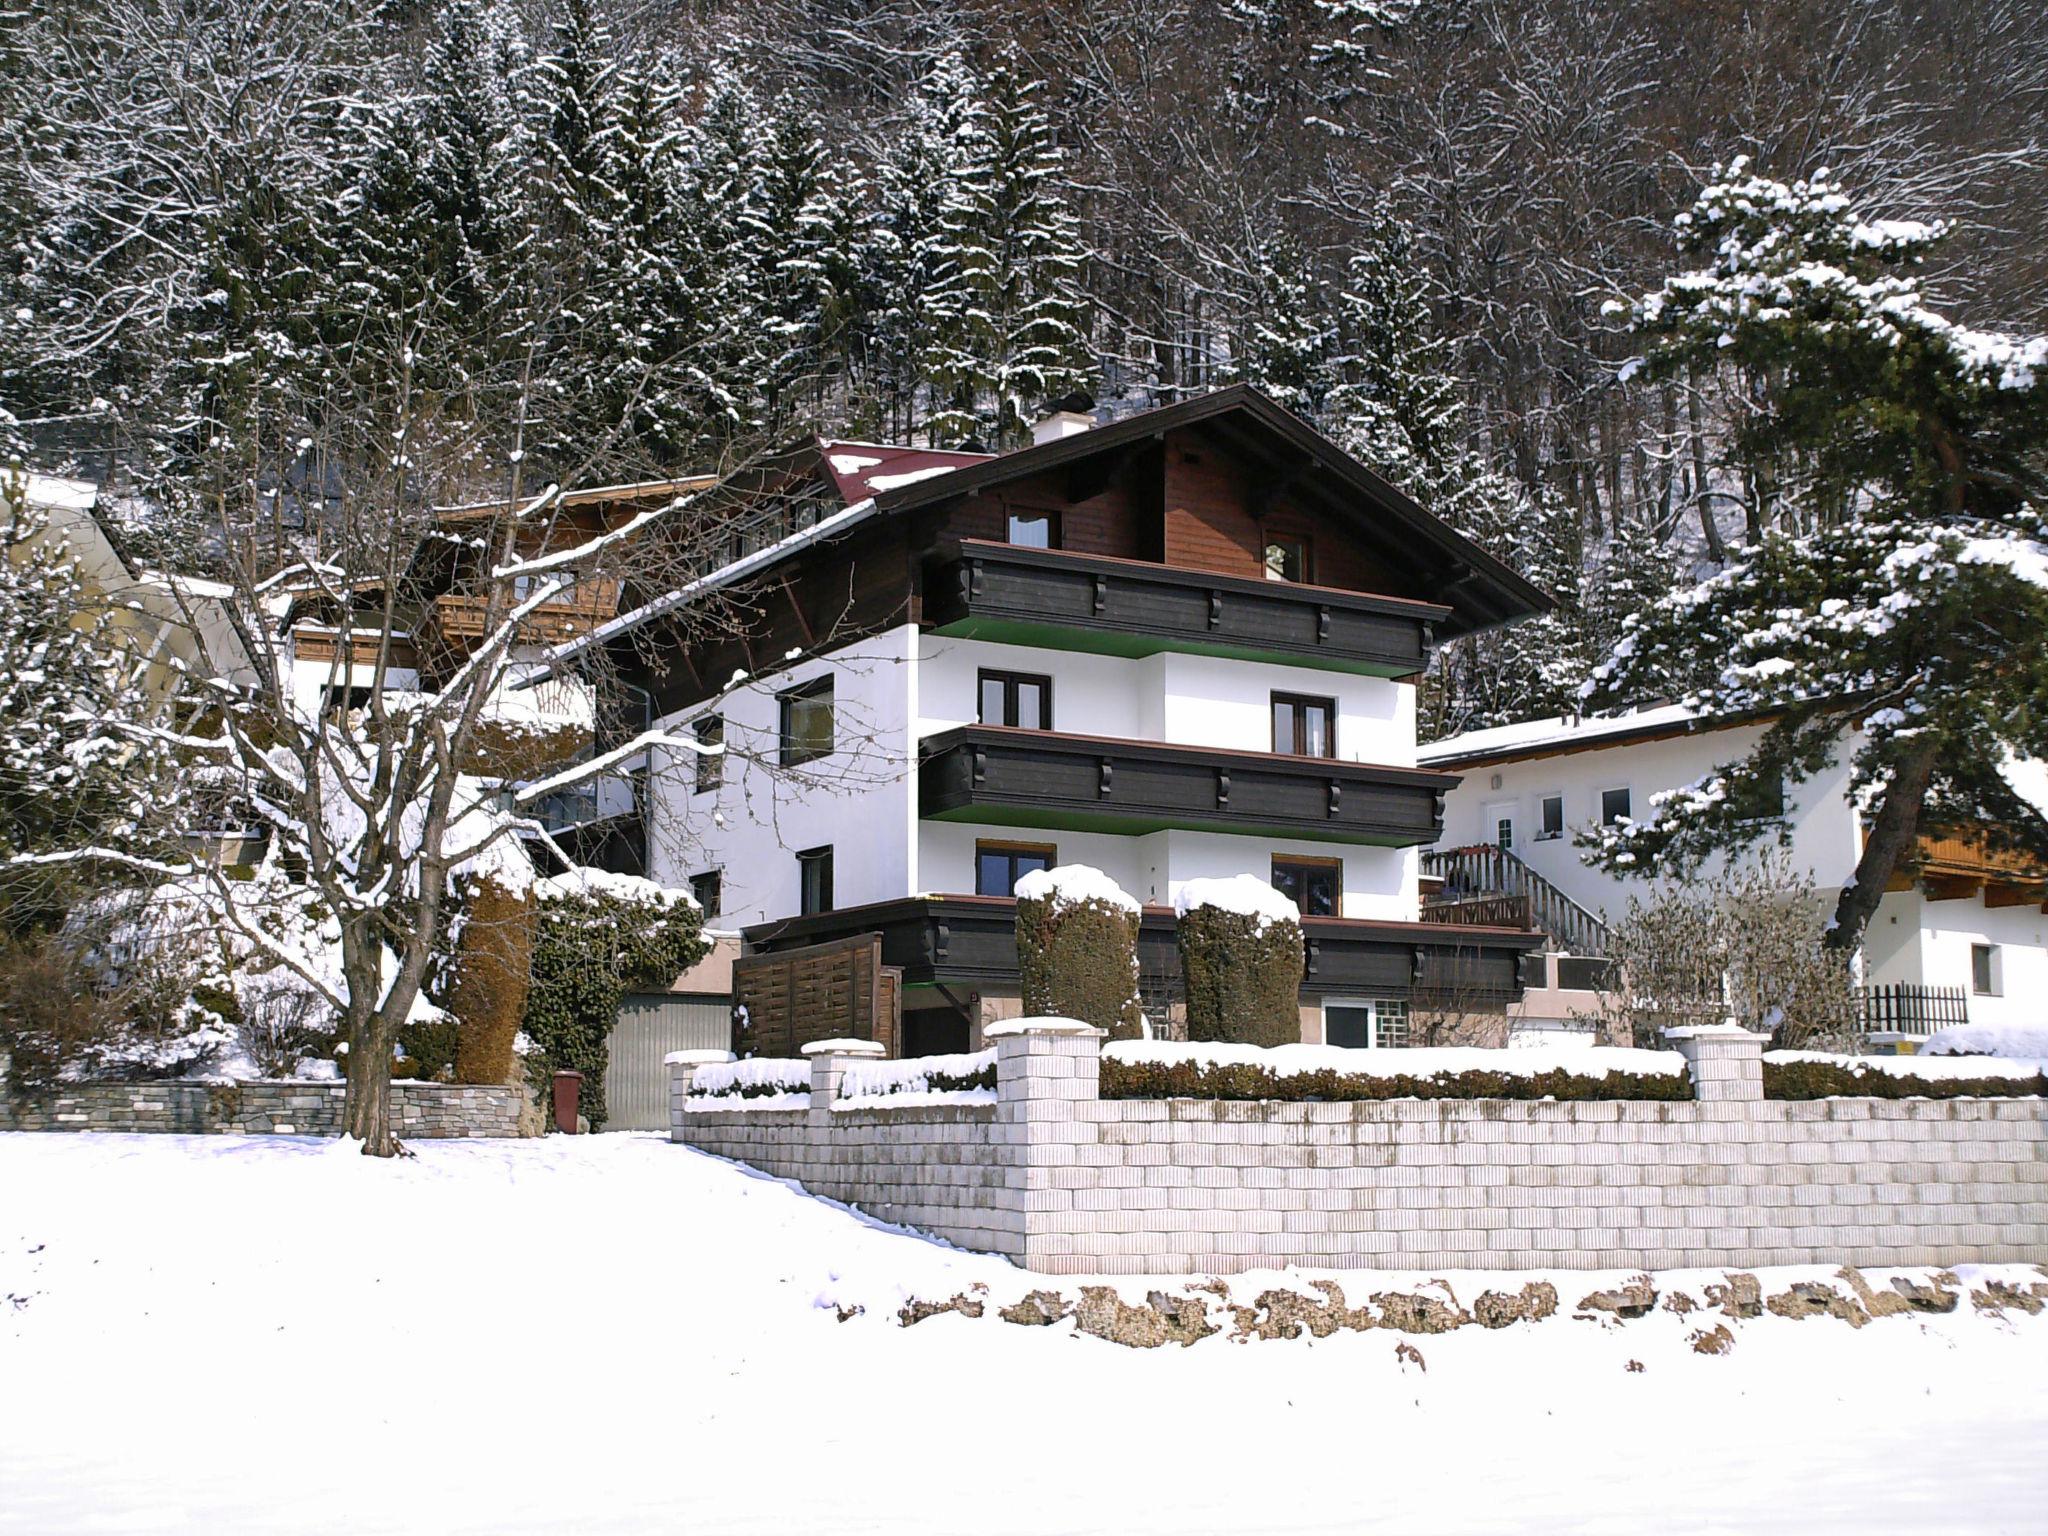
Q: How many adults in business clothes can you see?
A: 0